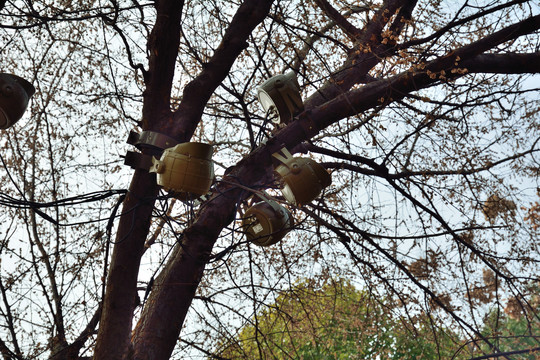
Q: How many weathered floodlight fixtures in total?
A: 5